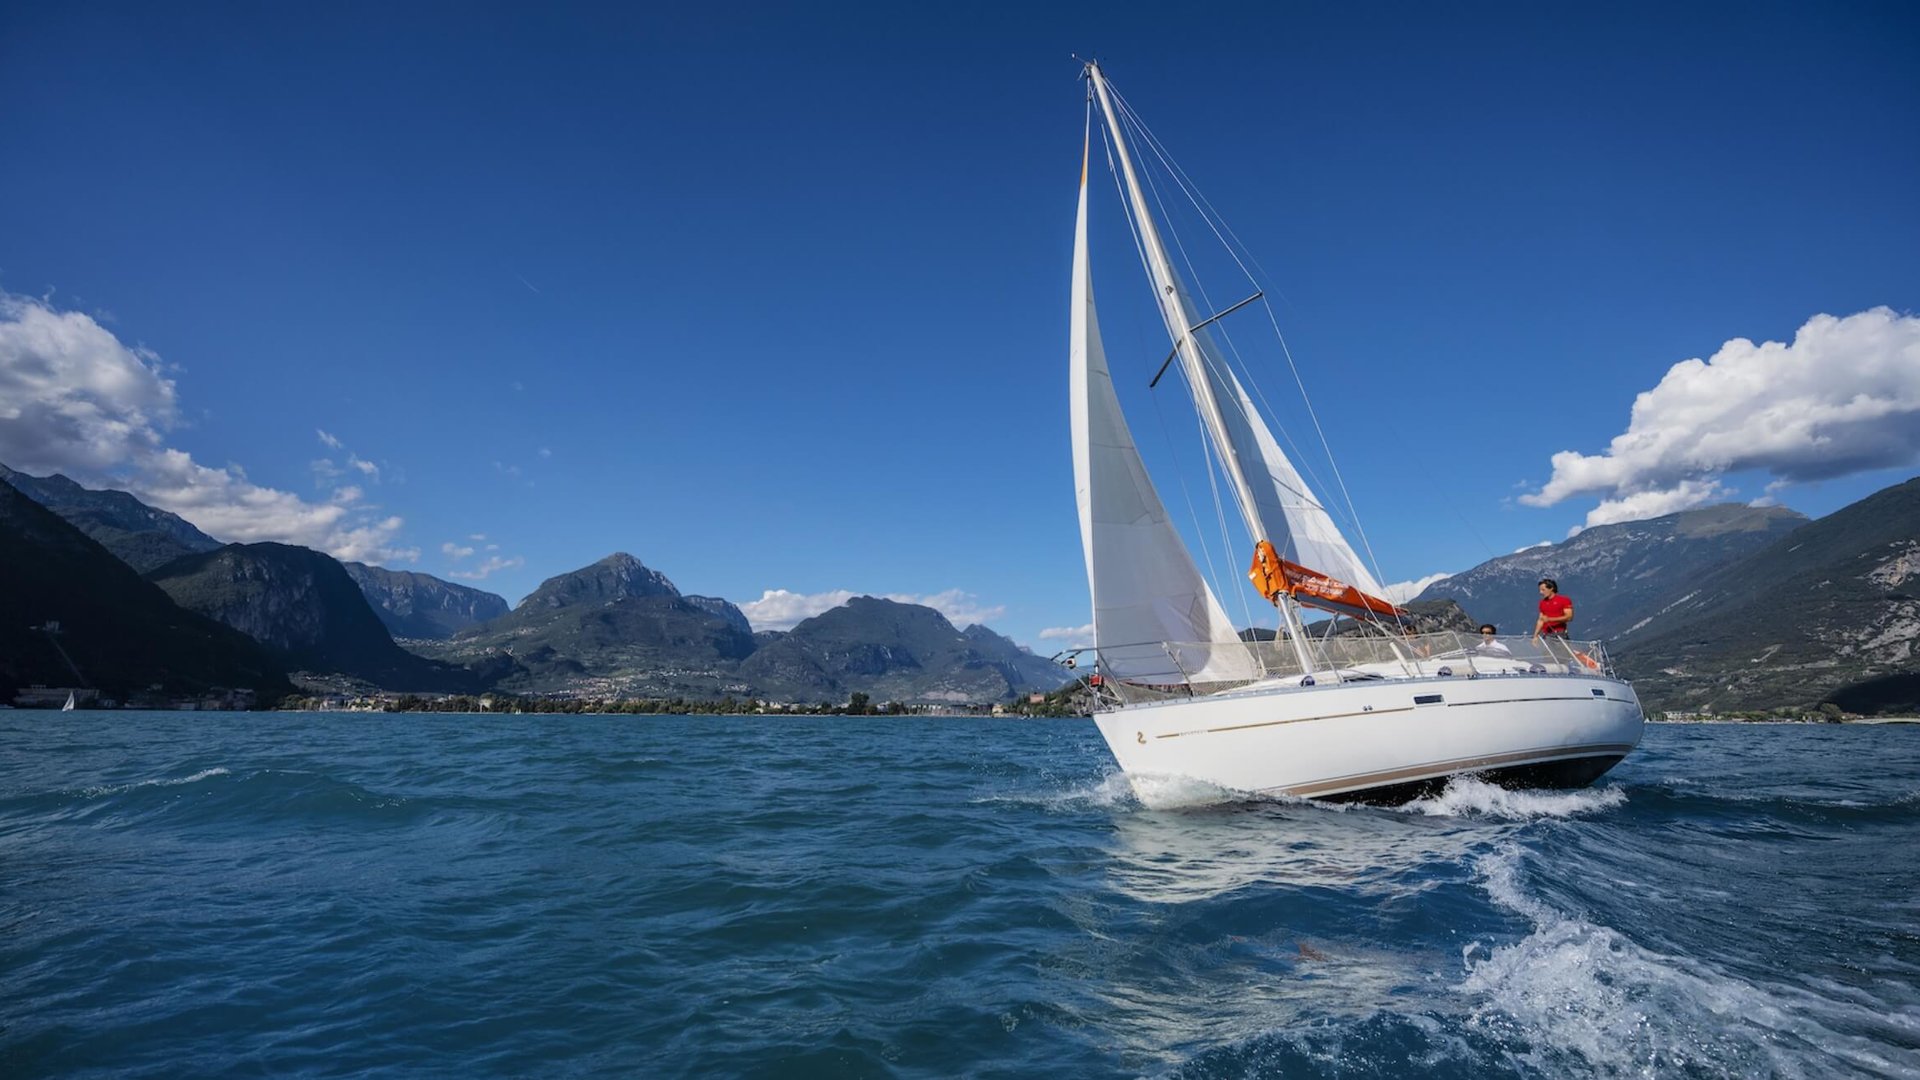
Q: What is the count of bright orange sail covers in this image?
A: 1